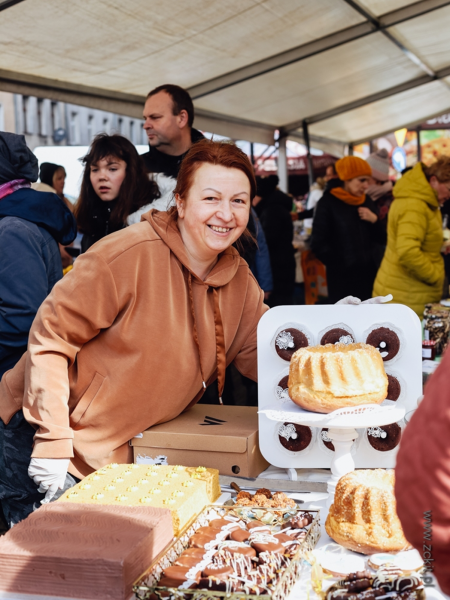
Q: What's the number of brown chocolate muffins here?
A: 8